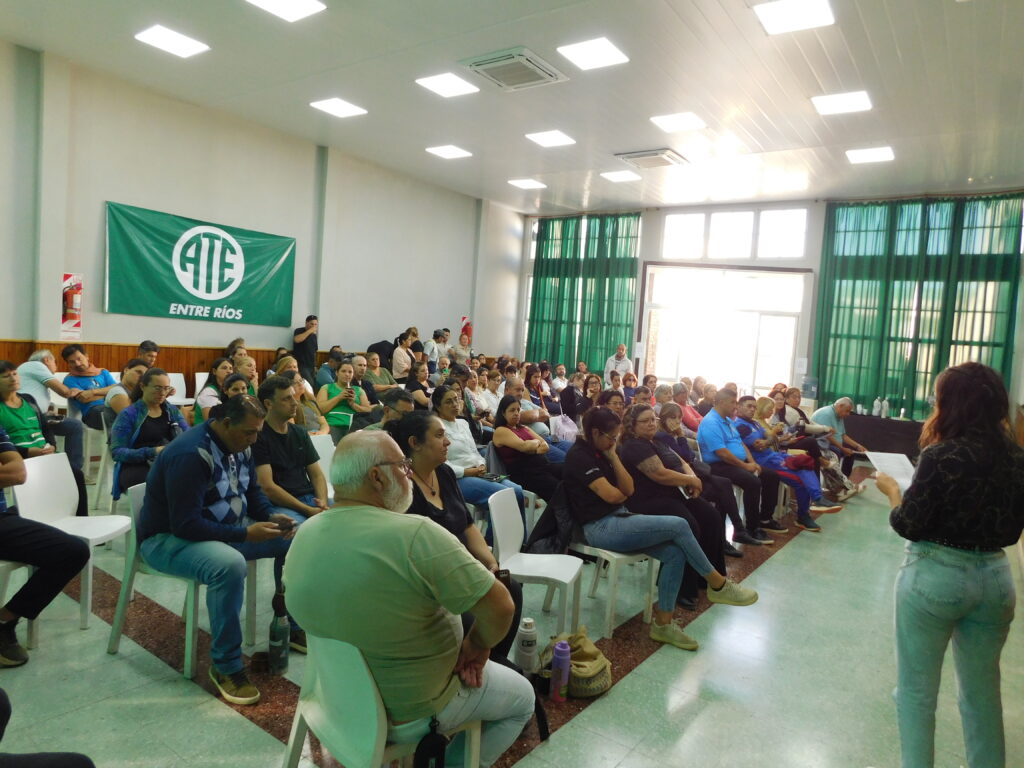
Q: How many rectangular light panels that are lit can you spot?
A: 13